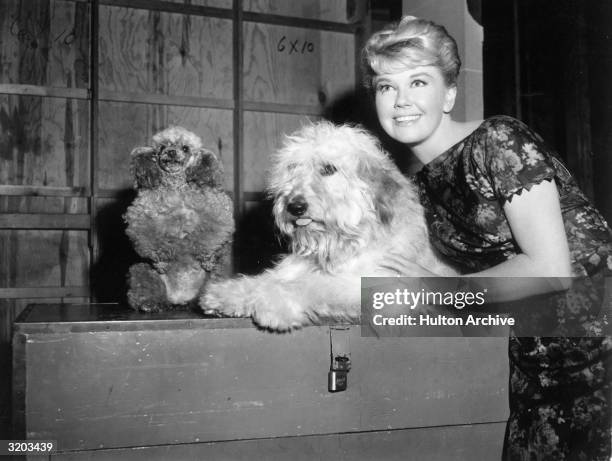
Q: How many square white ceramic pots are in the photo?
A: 0